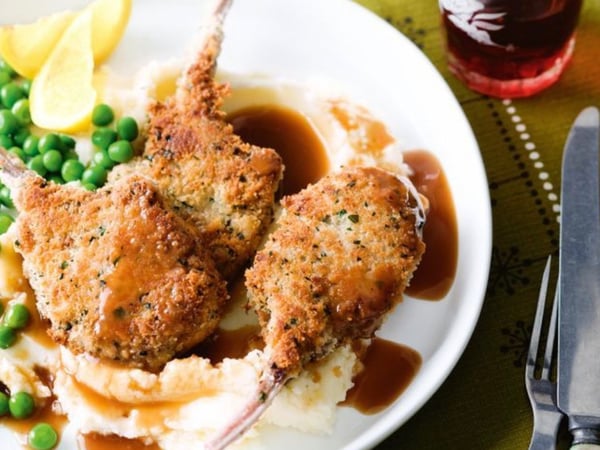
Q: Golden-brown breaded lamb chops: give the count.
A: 3